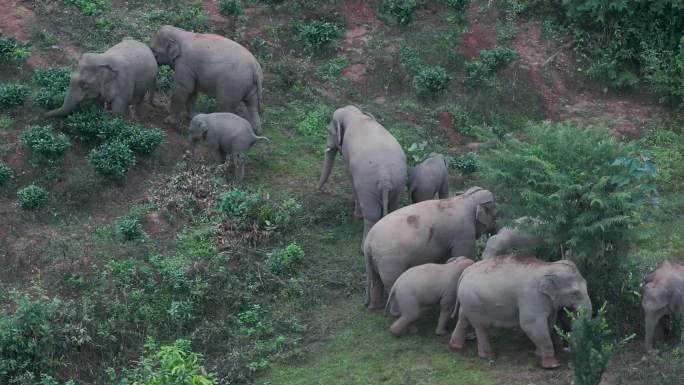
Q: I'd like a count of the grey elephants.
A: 10